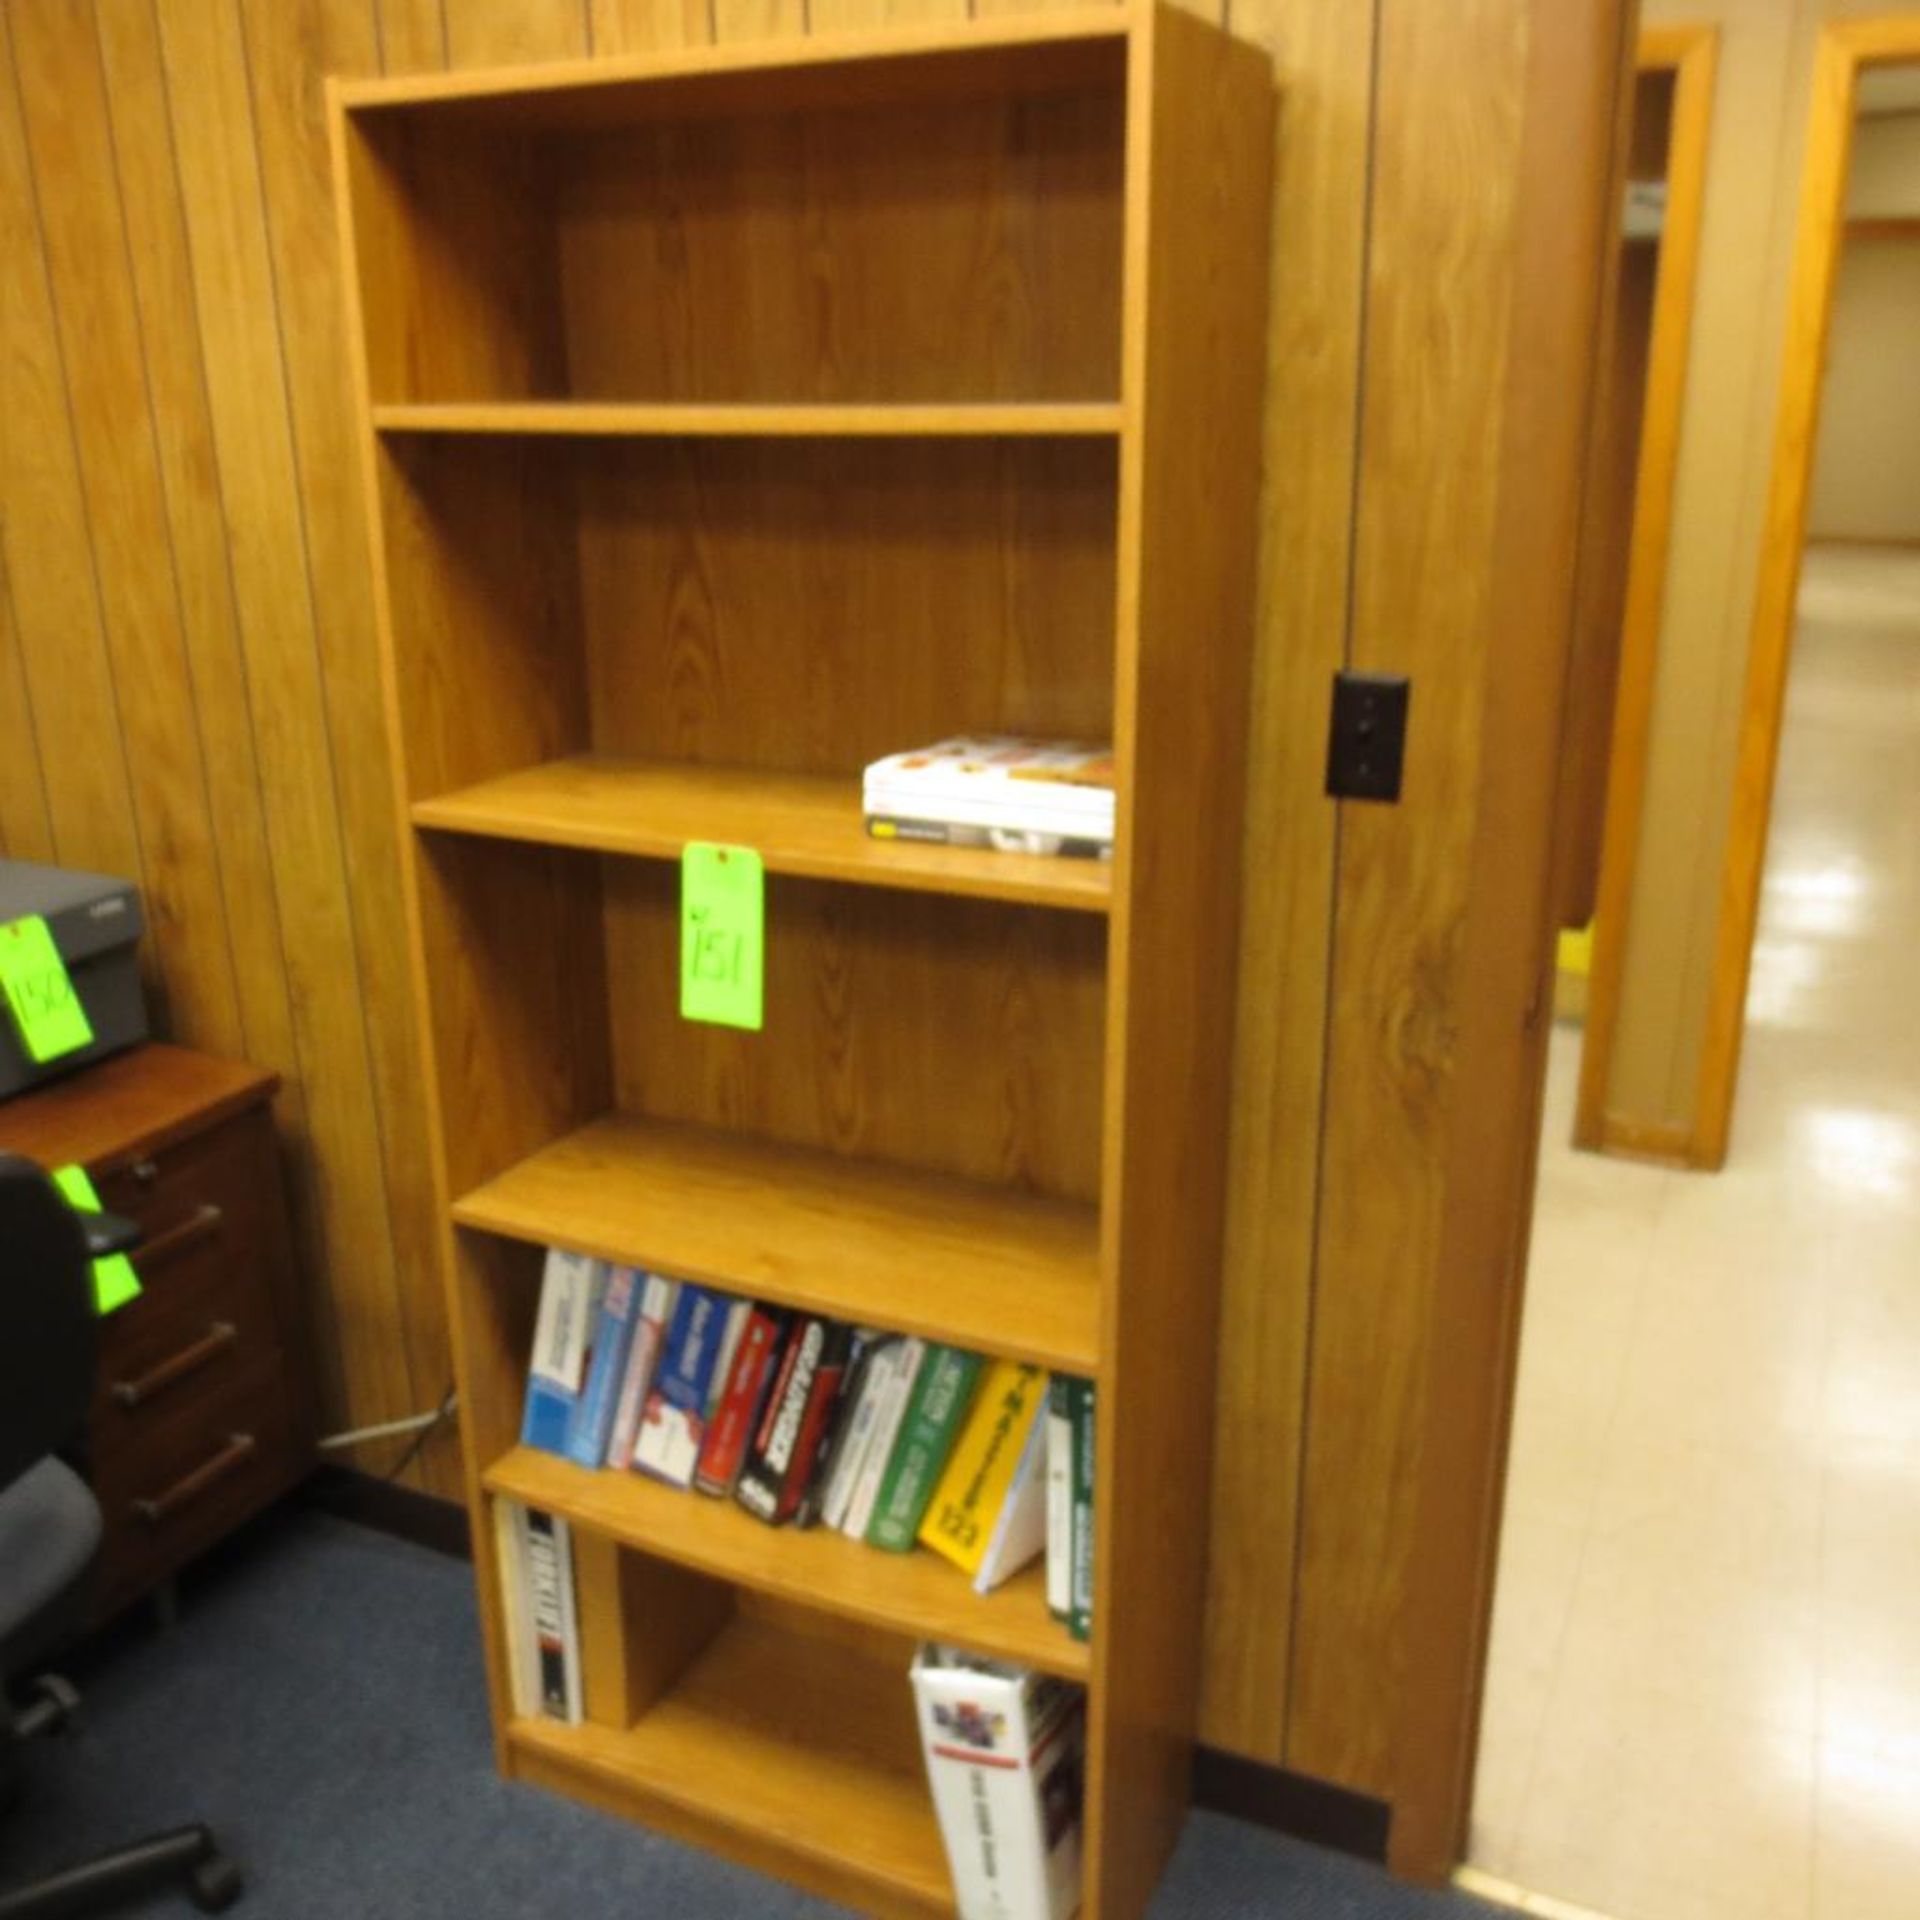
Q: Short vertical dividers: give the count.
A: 1